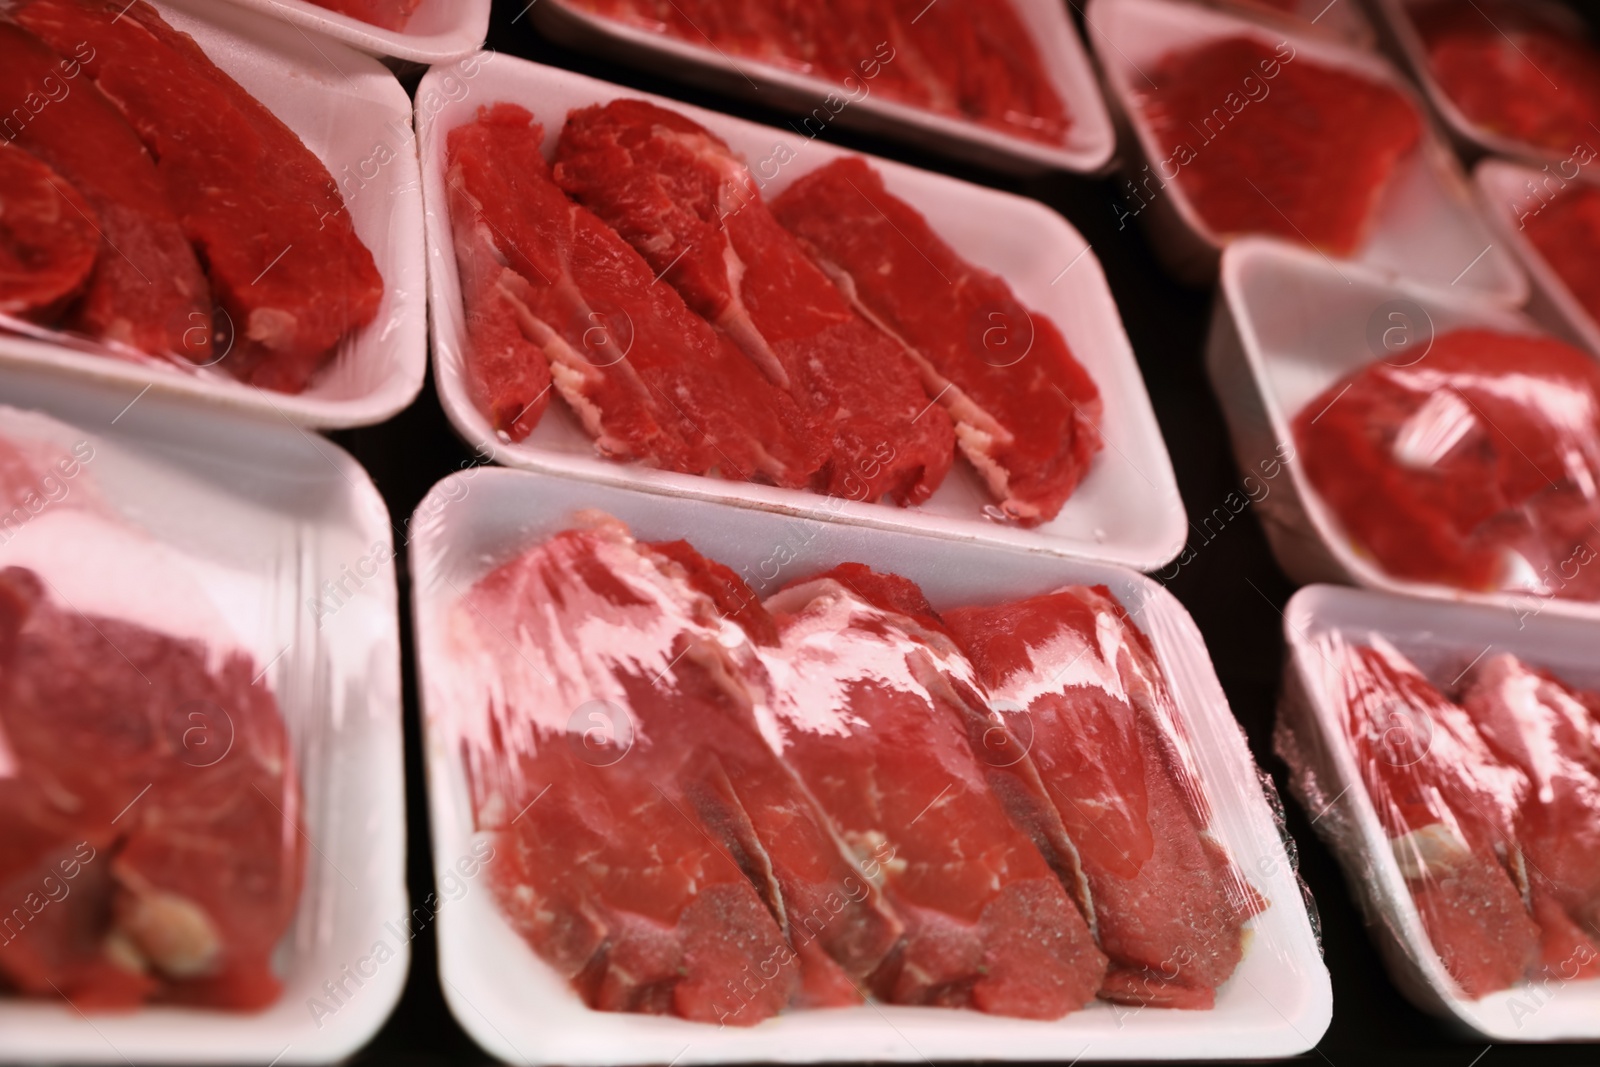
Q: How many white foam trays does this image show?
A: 12